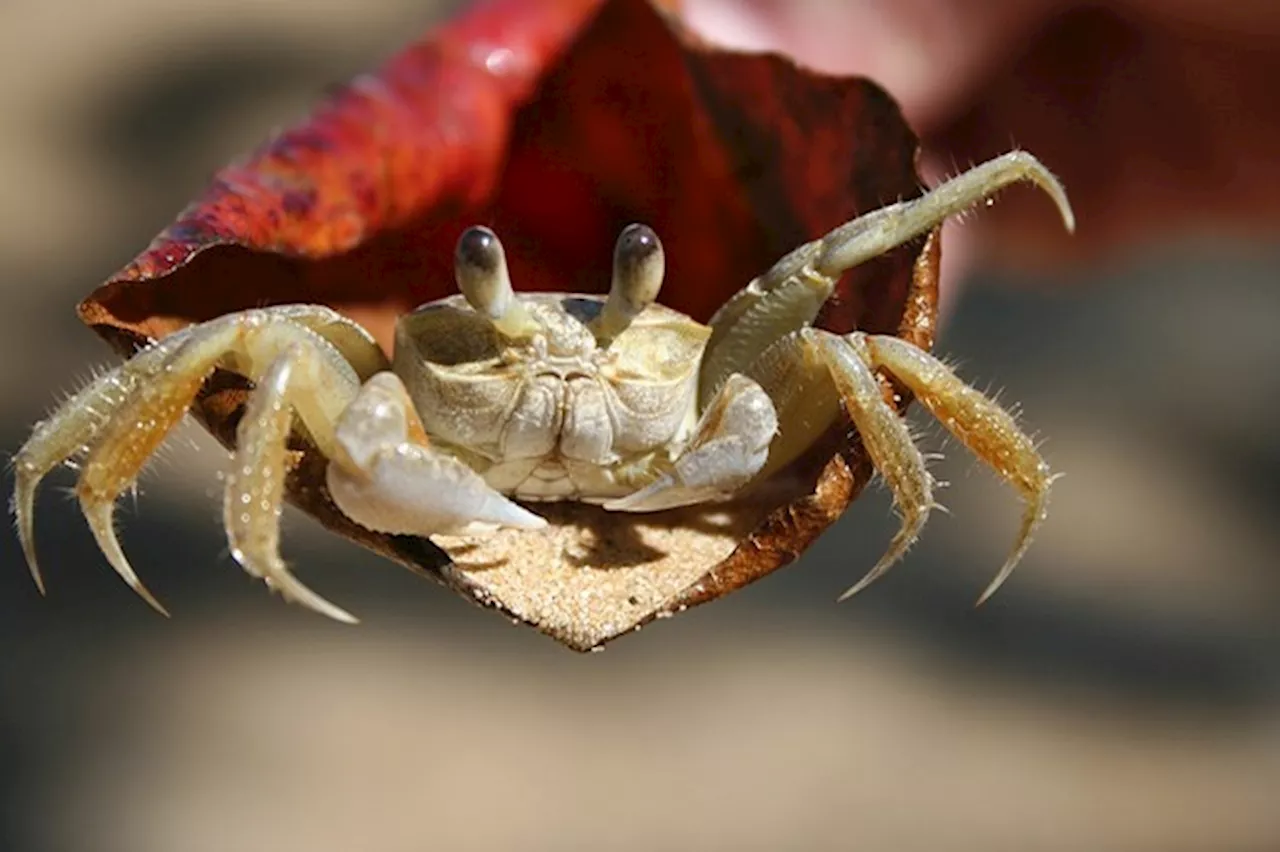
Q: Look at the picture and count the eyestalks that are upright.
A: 2